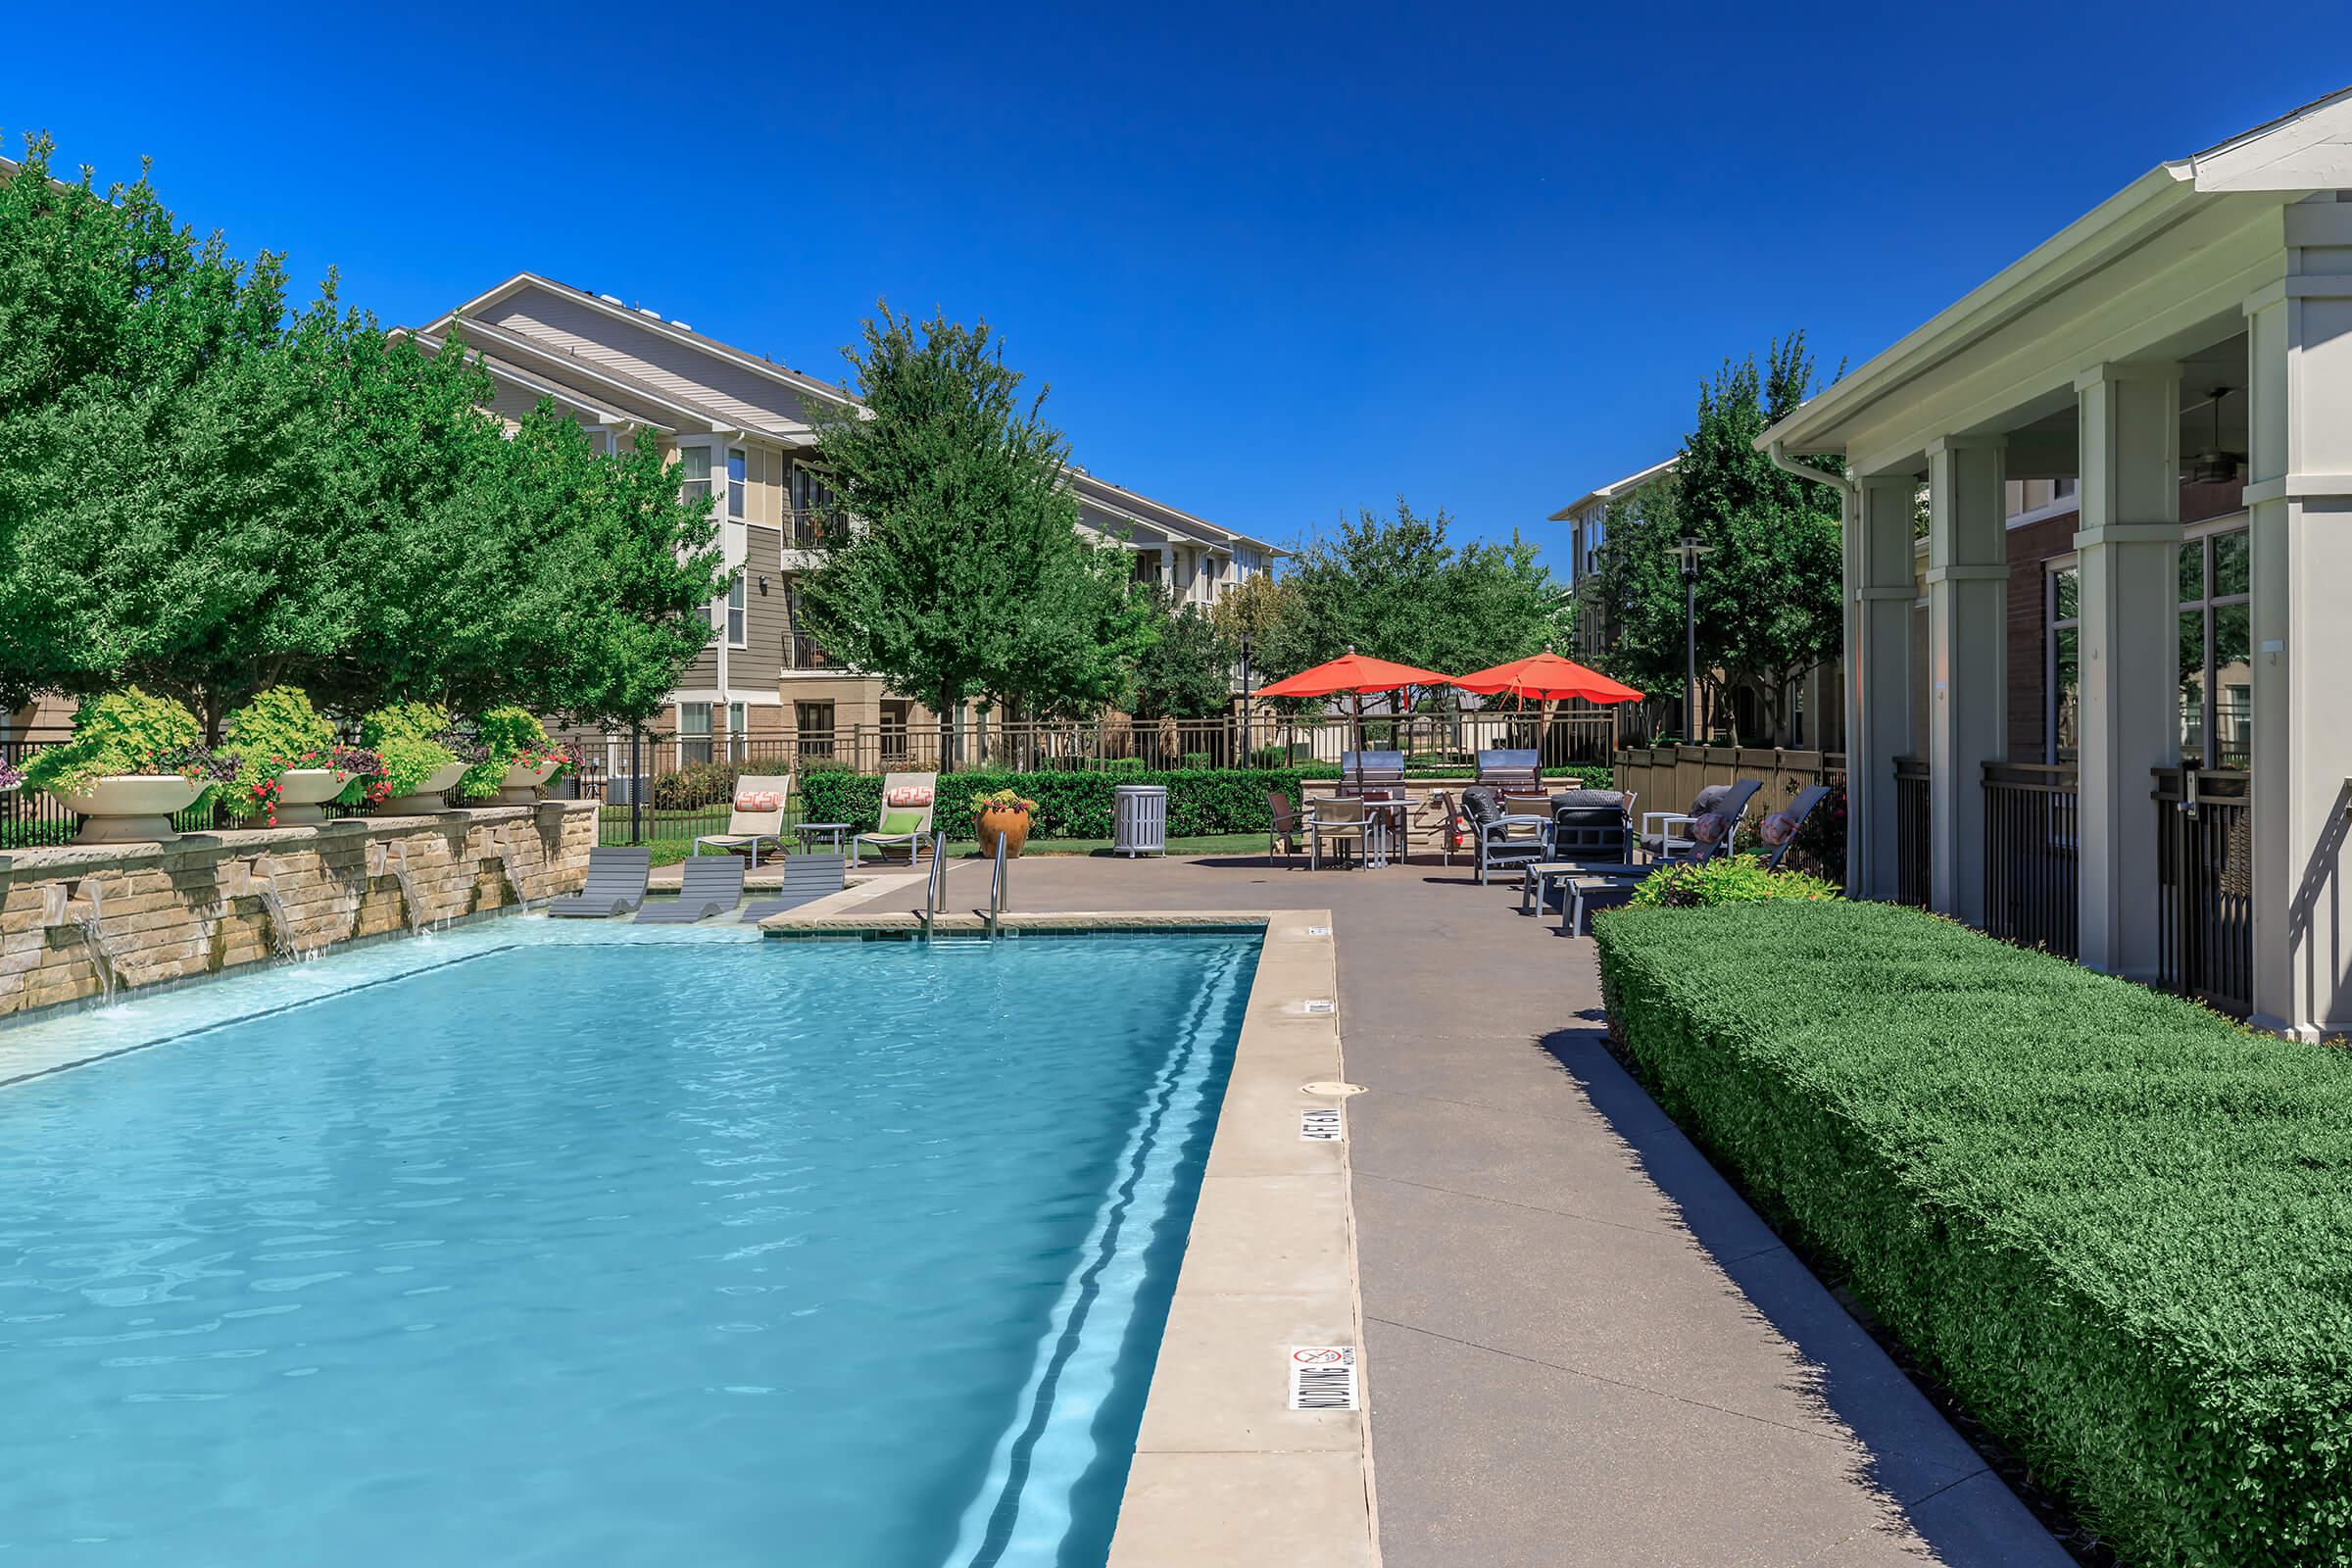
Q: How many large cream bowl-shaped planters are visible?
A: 4